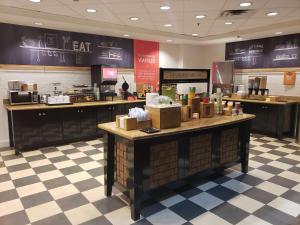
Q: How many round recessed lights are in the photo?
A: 14